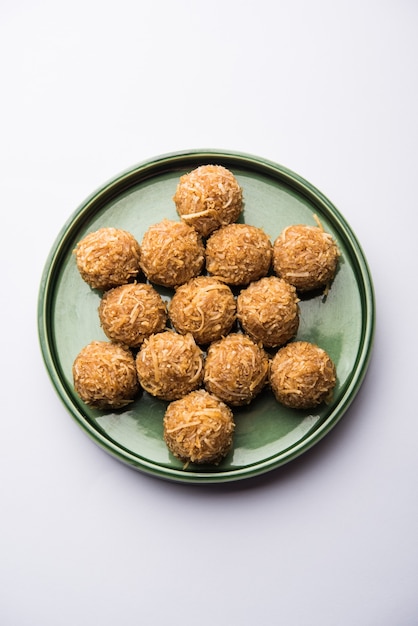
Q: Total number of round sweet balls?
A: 13